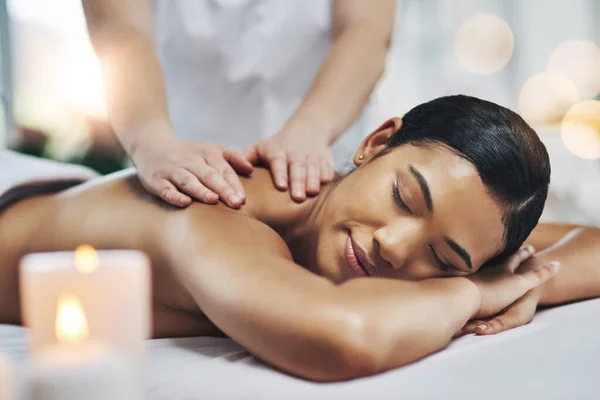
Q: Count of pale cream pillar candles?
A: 2